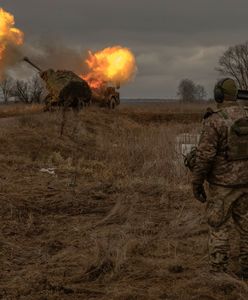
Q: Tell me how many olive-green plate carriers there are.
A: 1